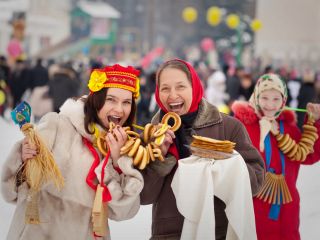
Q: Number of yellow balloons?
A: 4